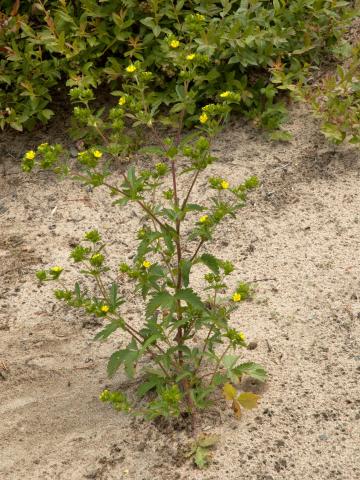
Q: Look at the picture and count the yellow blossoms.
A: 15